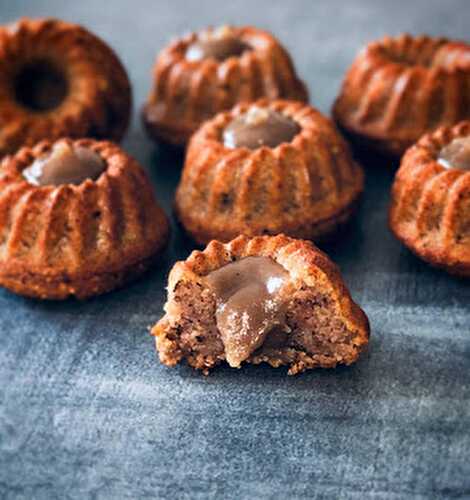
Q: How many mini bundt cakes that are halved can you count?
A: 1